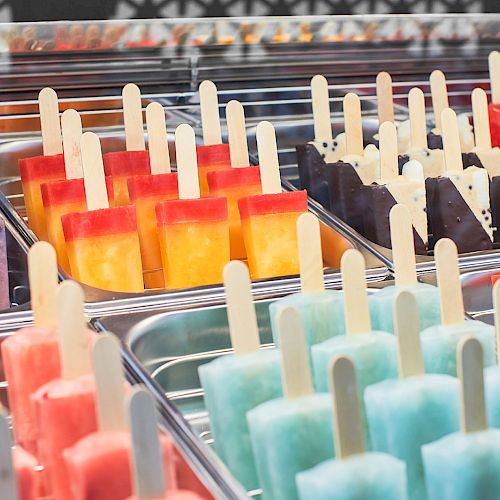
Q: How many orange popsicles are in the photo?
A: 9